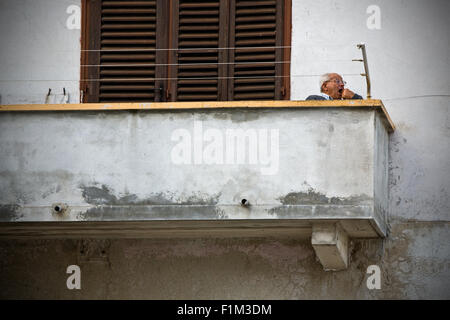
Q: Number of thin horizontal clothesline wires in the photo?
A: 3